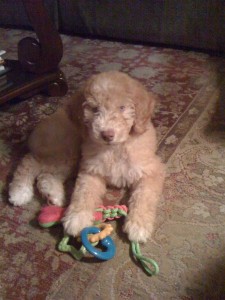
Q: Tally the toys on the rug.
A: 2